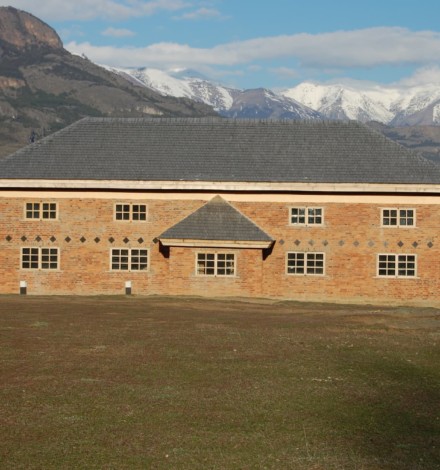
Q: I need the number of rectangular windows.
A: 9